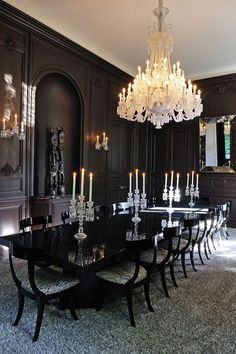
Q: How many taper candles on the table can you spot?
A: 12